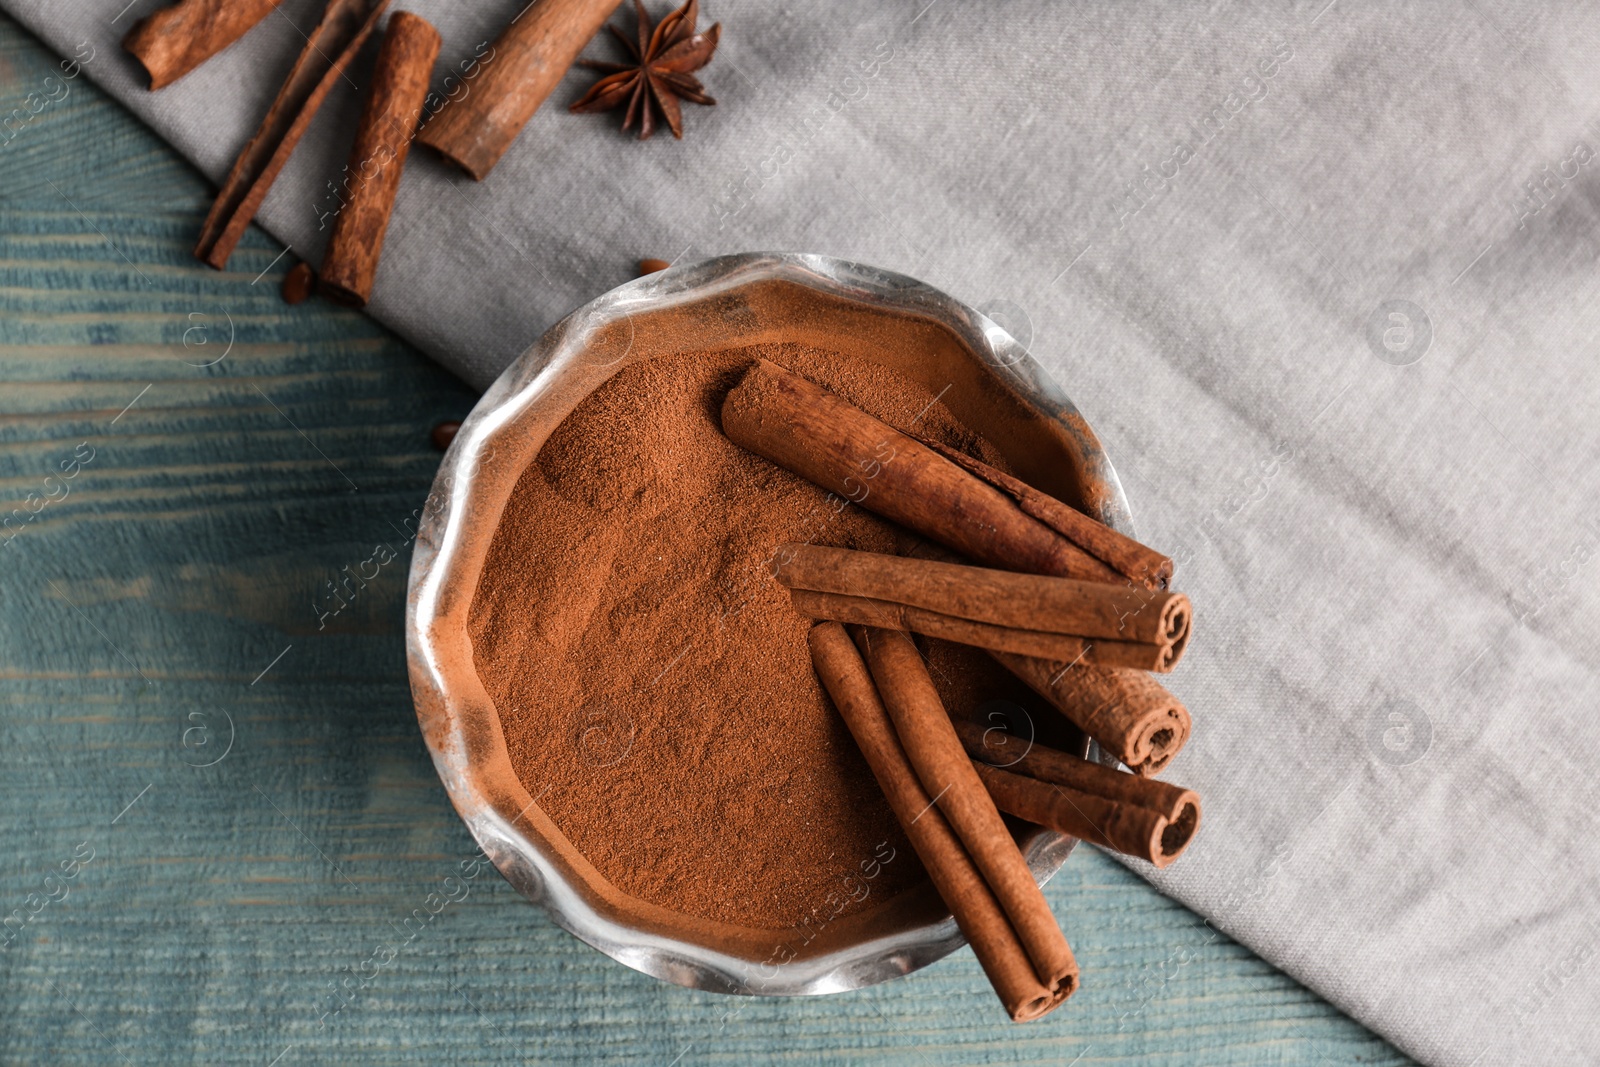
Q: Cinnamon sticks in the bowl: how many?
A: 5